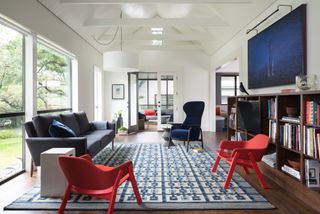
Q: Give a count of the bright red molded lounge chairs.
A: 2